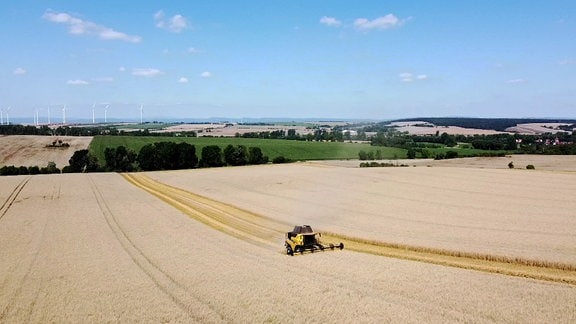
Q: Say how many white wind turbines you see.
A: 9